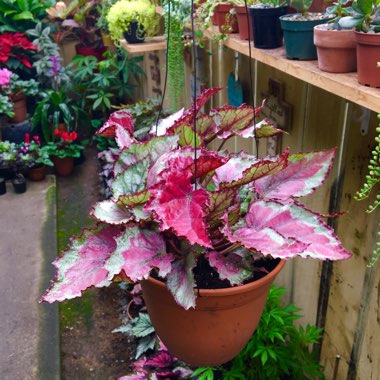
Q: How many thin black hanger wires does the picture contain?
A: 3